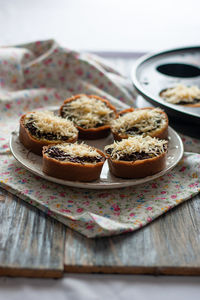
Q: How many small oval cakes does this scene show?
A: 6